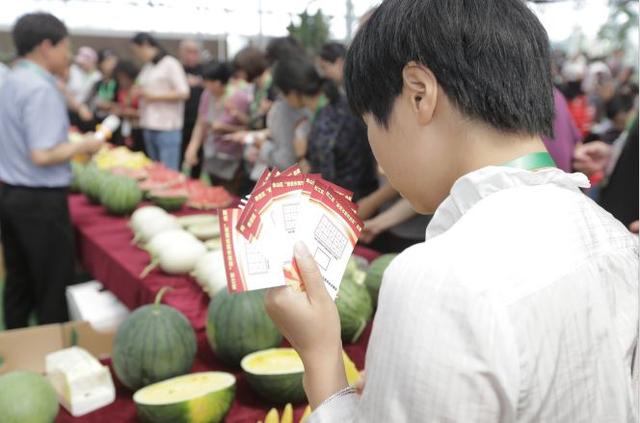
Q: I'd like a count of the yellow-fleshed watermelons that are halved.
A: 2